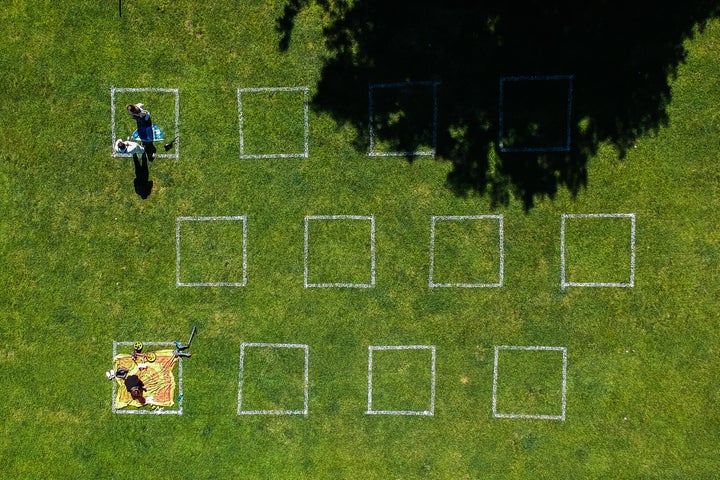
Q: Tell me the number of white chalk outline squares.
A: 12